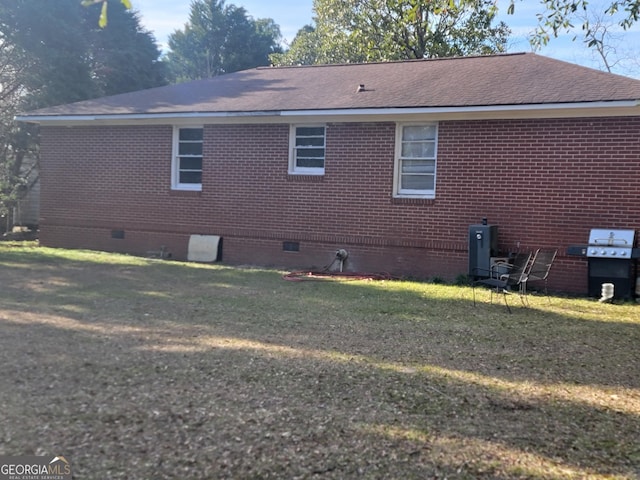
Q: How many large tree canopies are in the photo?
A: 3